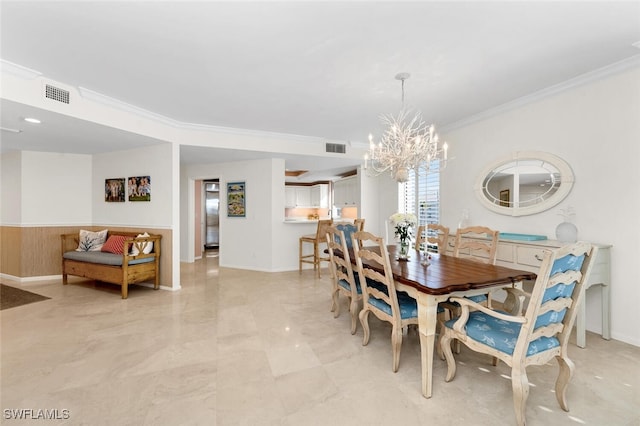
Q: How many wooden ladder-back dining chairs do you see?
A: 6